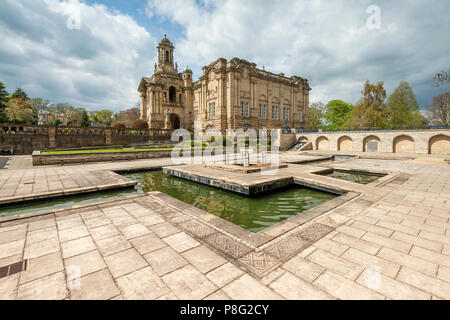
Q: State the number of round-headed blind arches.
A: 6